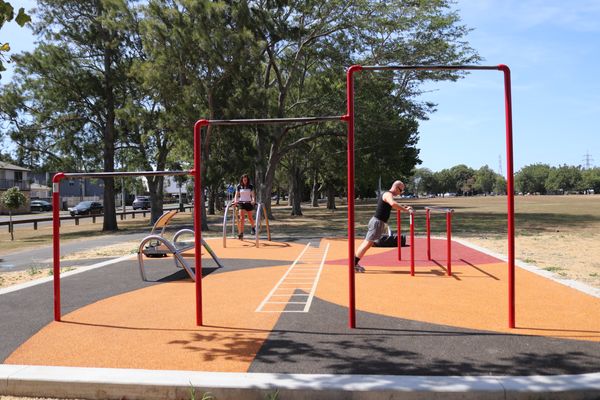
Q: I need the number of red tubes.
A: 8